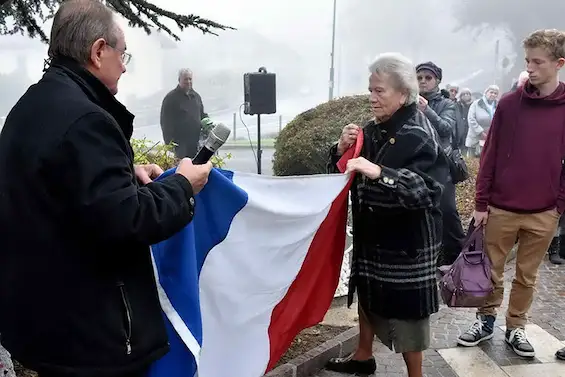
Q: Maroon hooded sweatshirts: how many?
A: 1